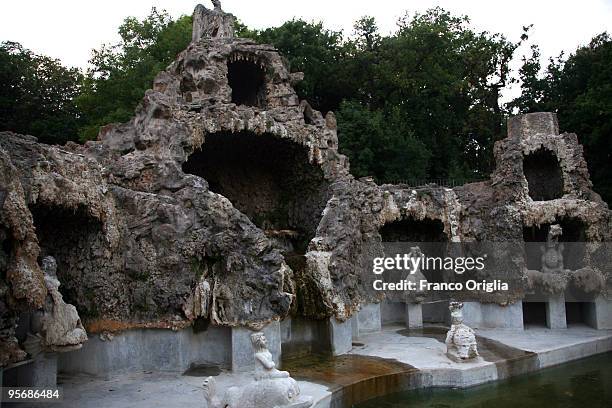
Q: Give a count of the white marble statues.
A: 5